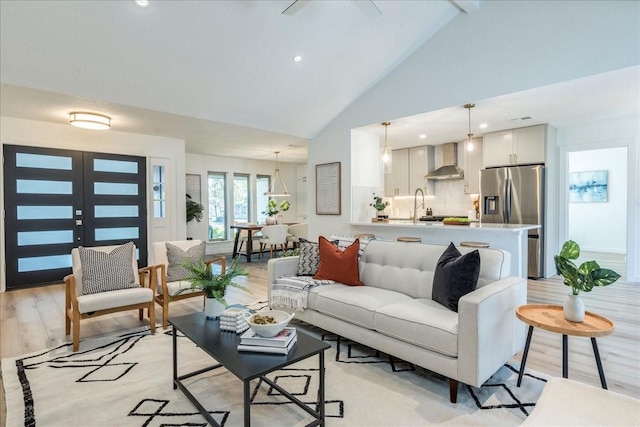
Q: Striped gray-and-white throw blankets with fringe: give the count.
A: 1